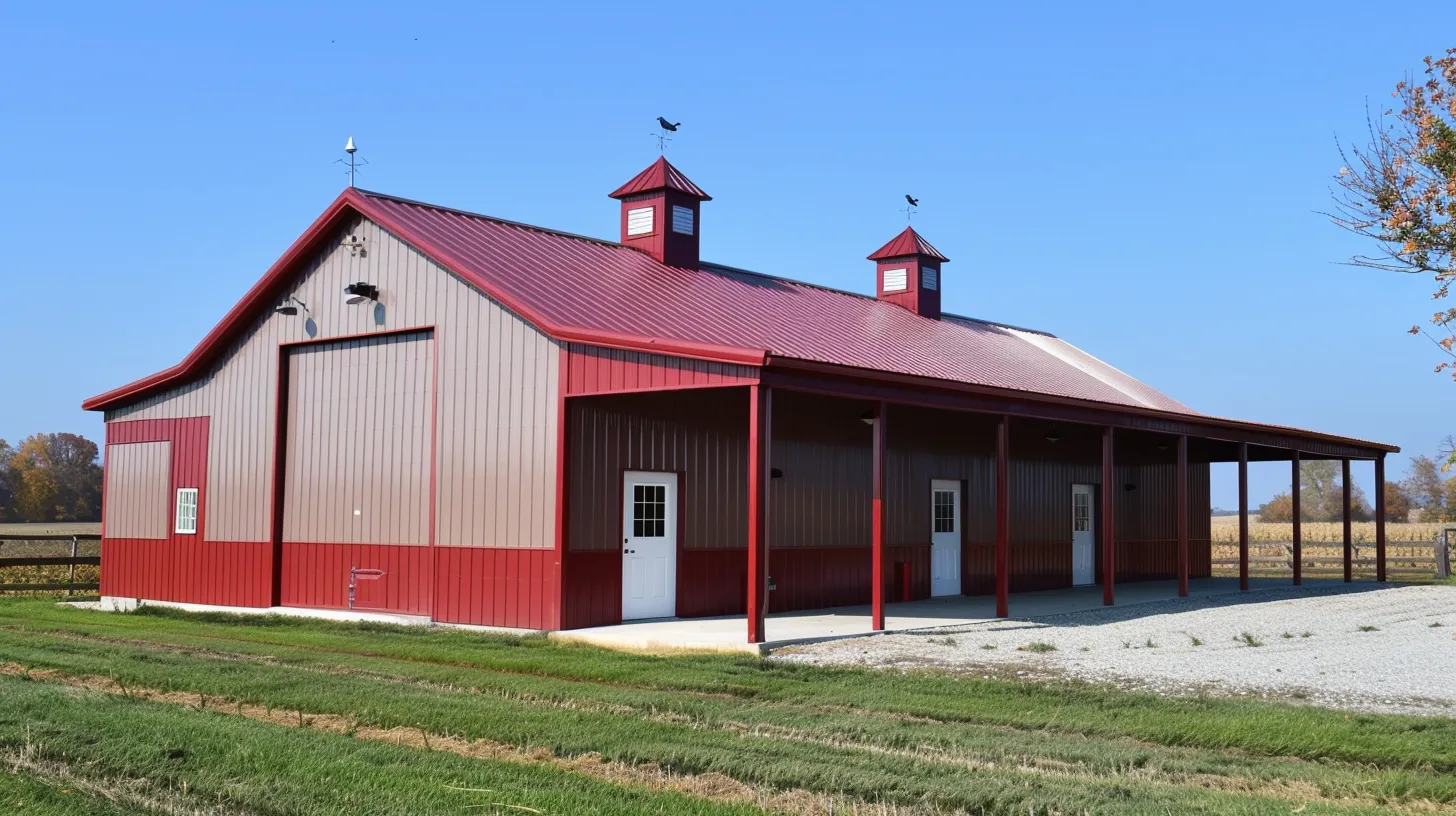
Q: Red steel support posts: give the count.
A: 9